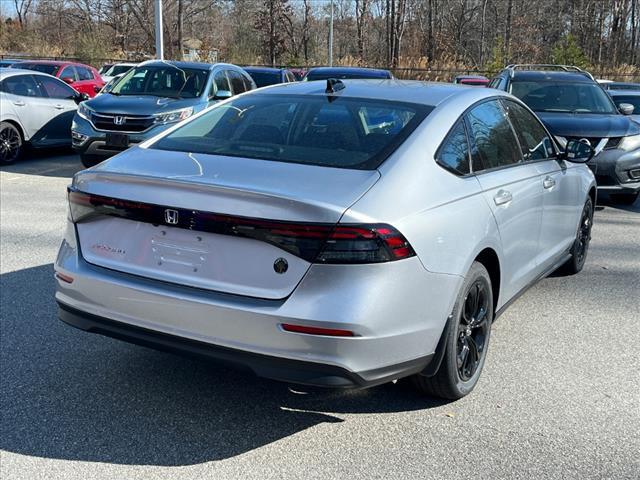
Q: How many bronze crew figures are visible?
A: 0